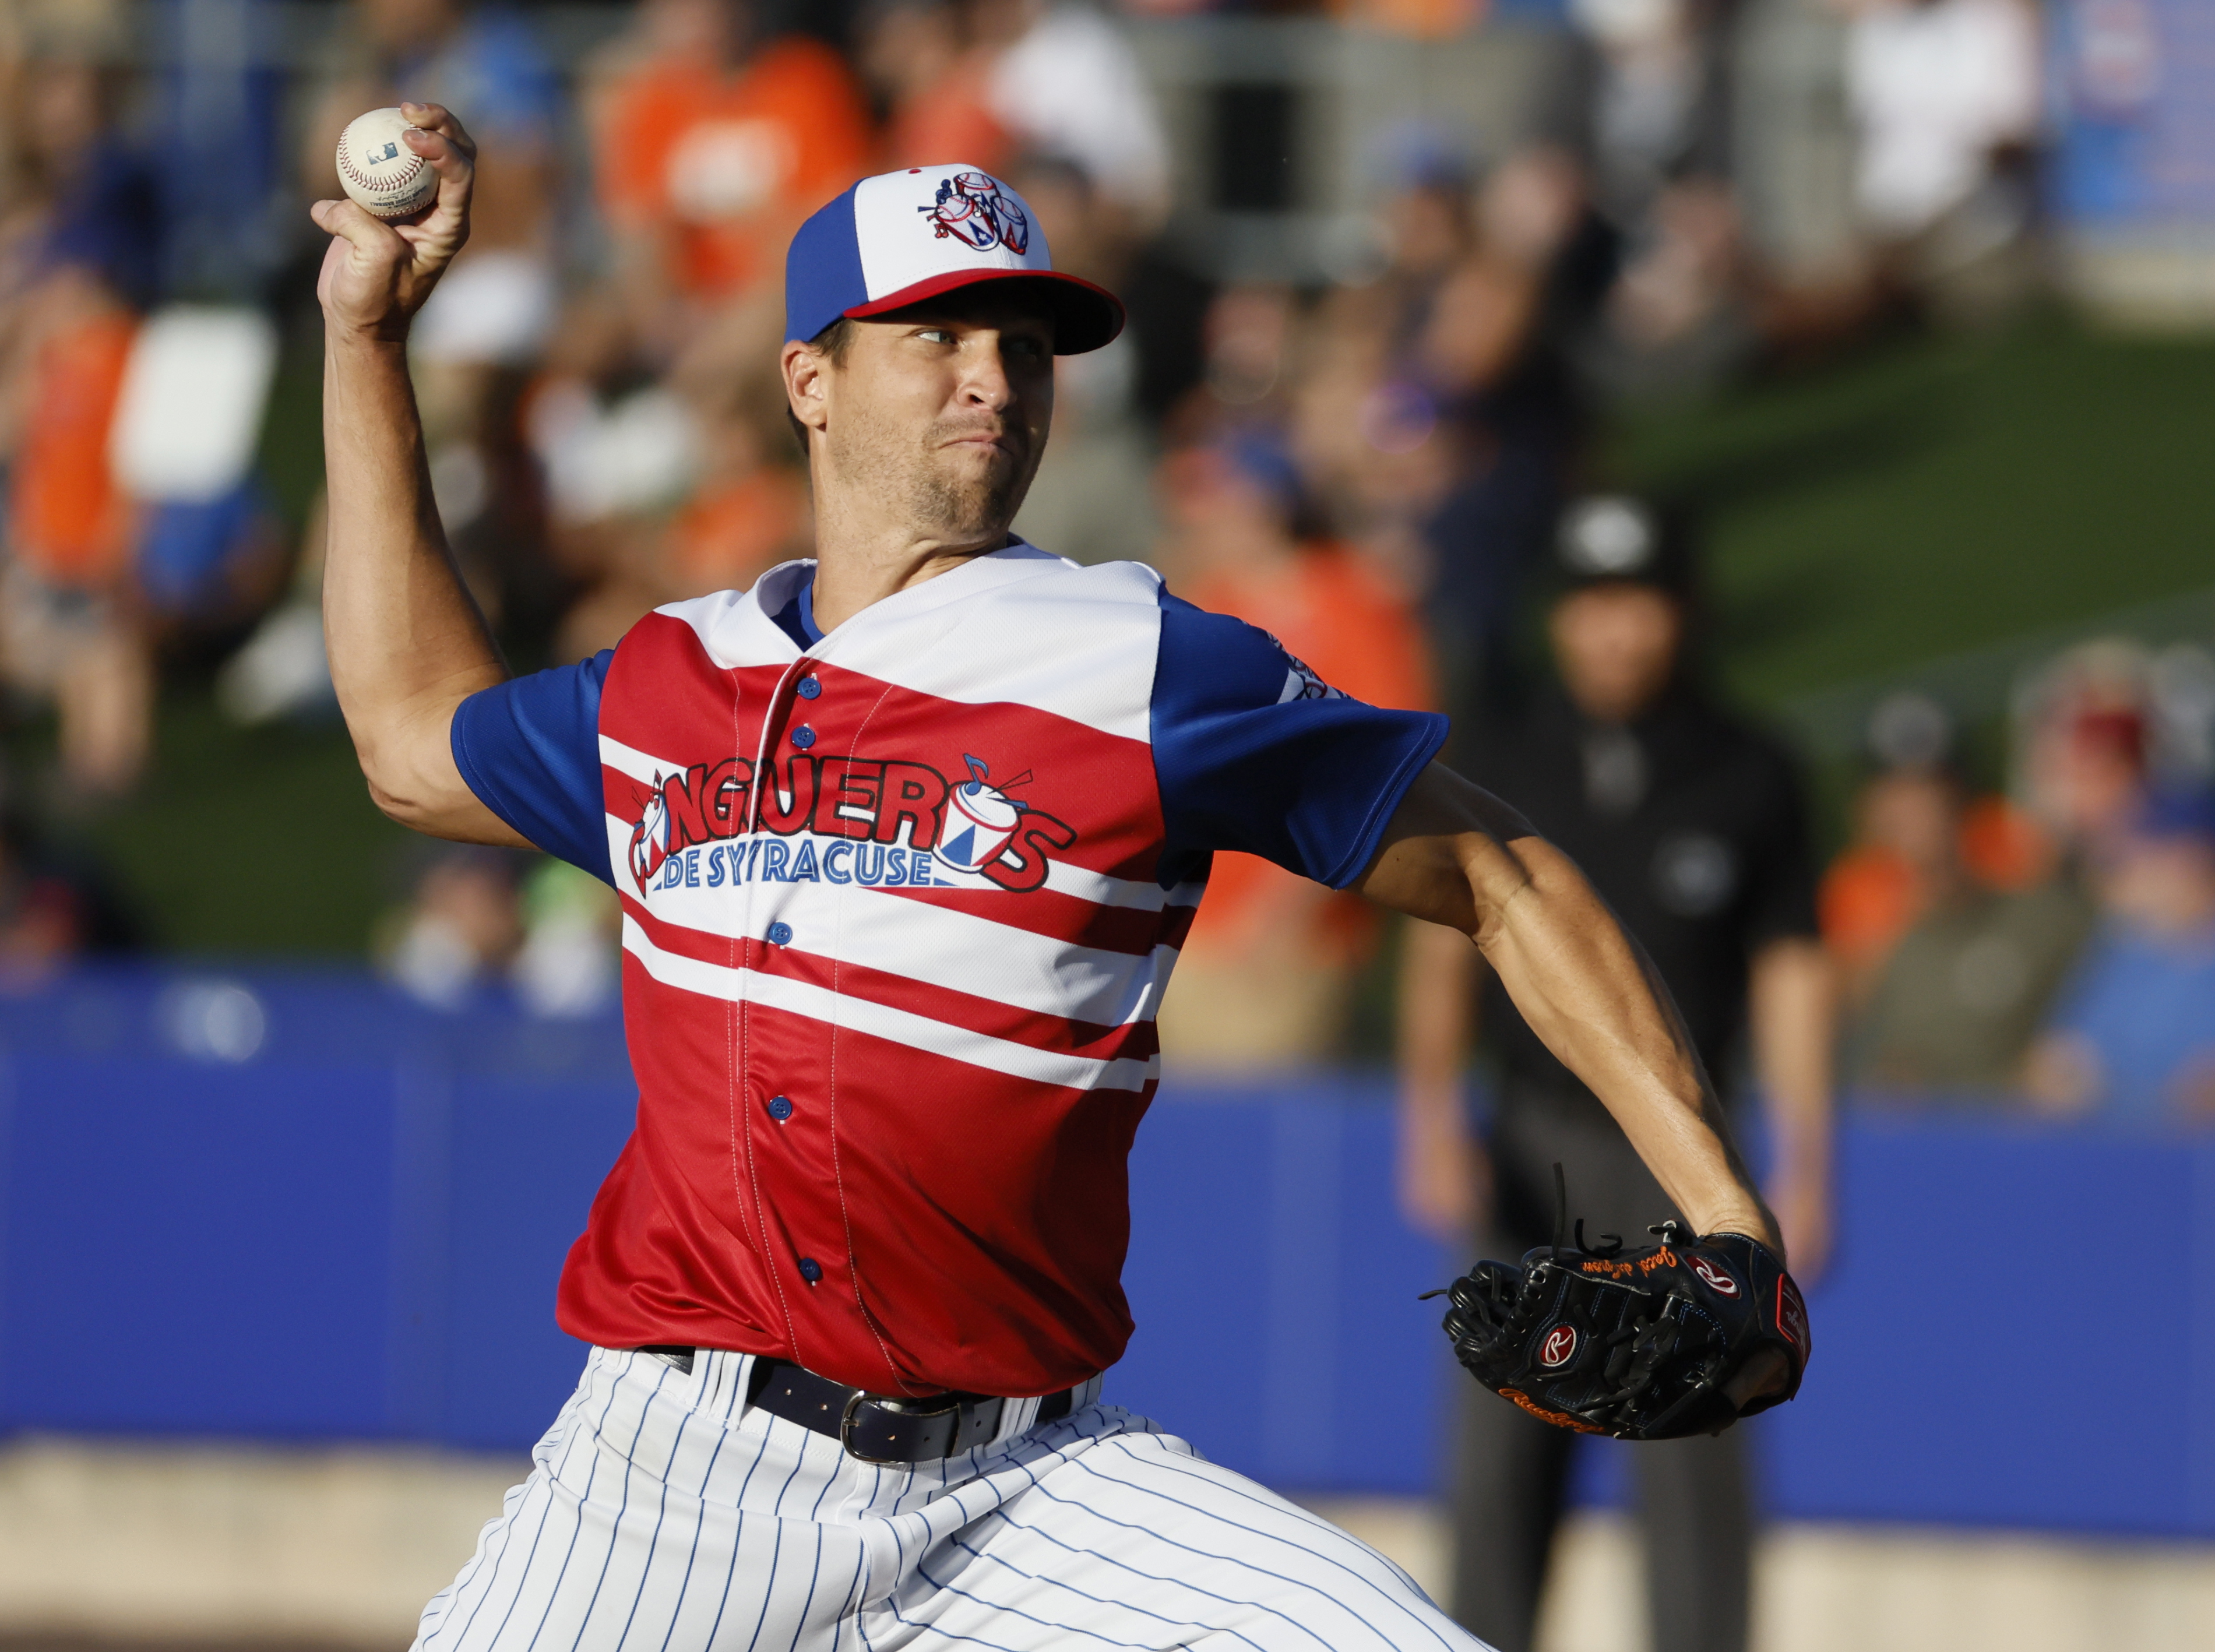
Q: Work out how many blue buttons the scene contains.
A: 5